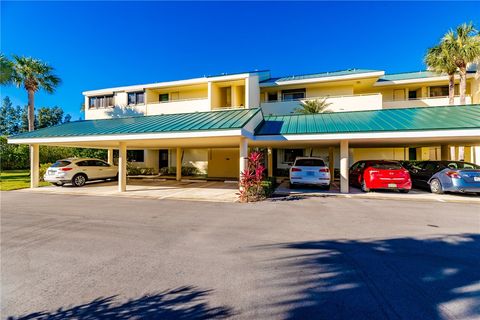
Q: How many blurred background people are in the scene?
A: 0